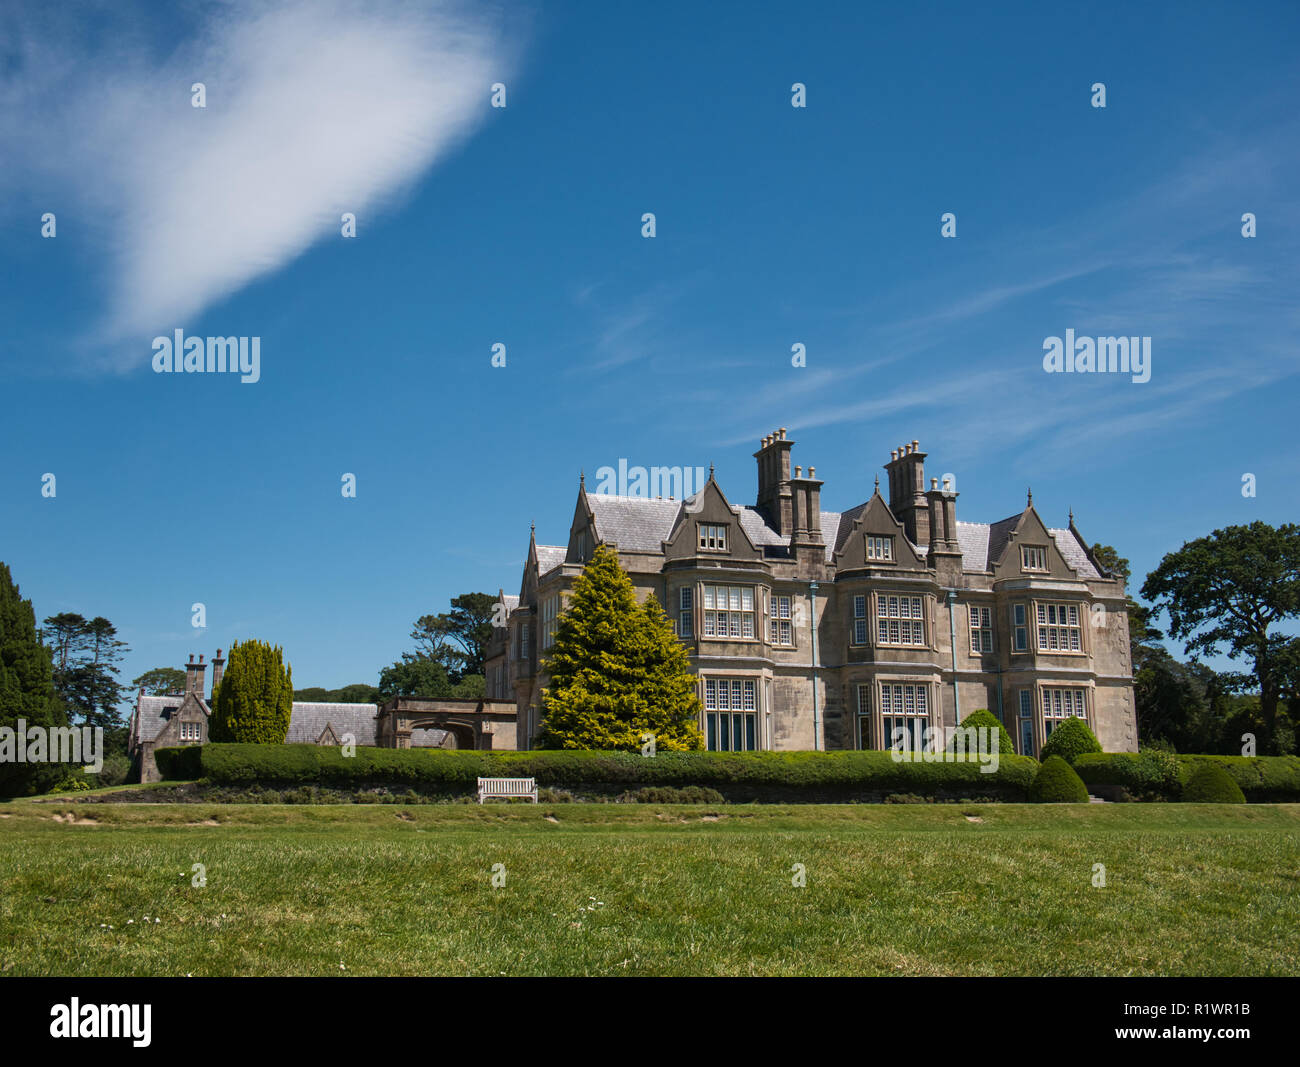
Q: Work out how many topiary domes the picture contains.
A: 4